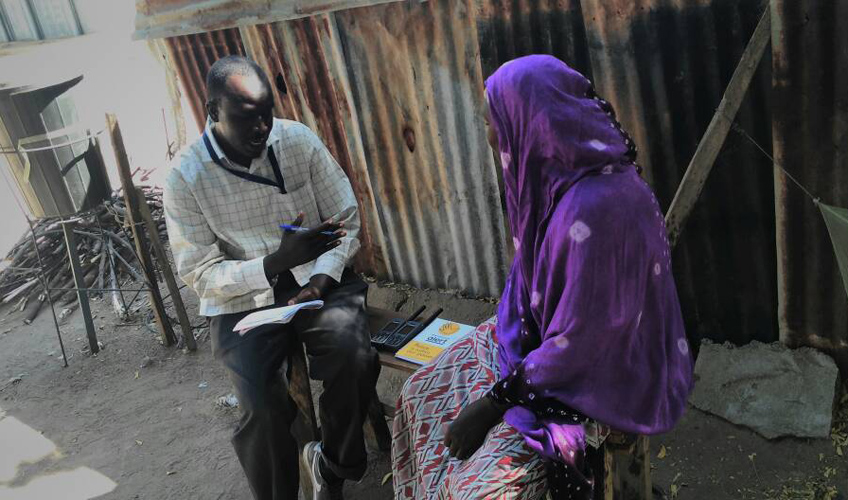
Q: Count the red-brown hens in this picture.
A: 0